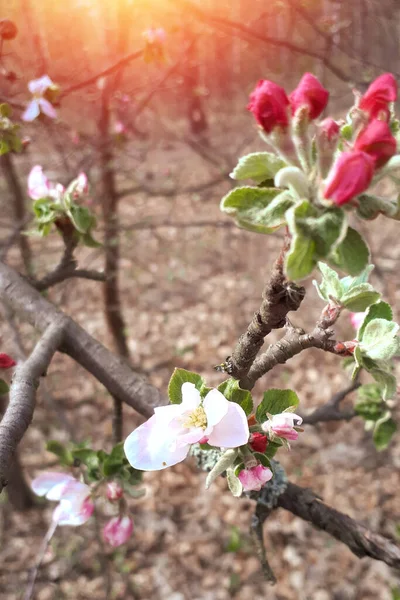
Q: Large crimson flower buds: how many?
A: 5